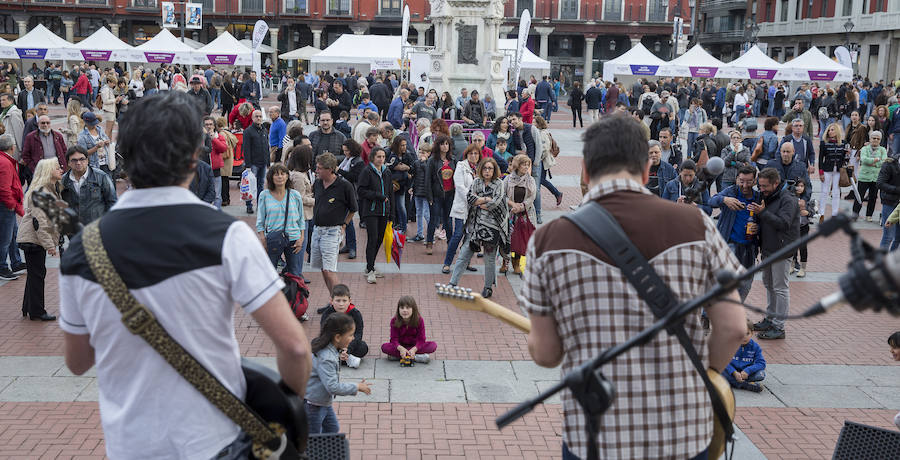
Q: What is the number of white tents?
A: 11